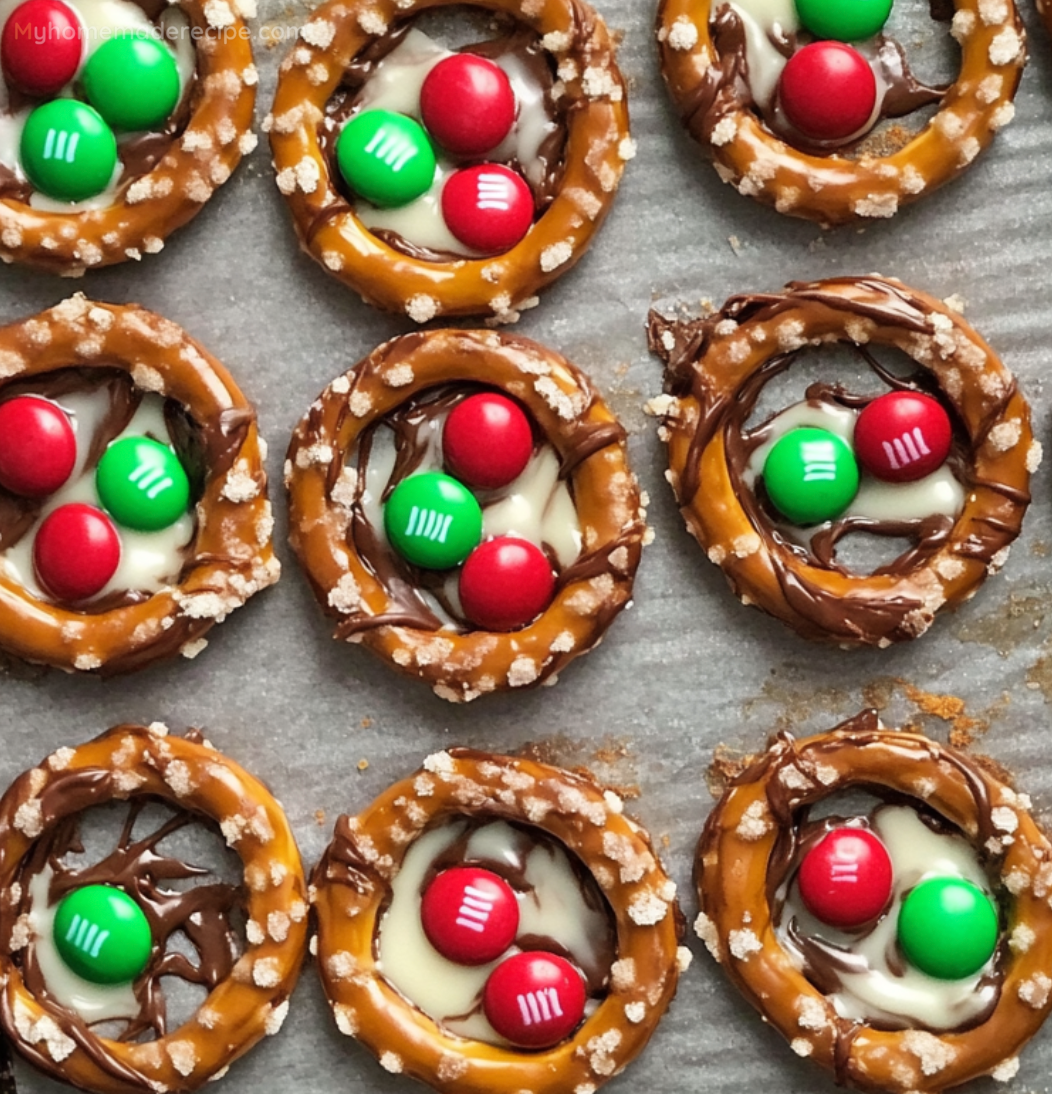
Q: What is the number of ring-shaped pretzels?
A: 9